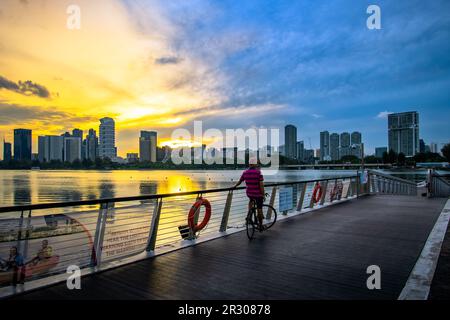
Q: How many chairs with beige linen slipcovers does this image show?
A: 0